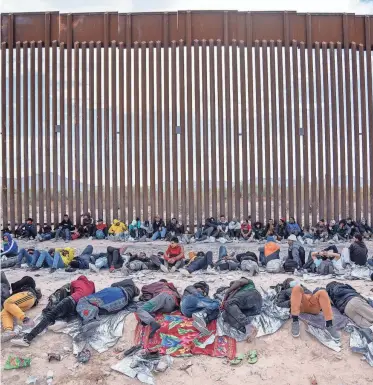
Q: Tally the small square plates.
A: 3